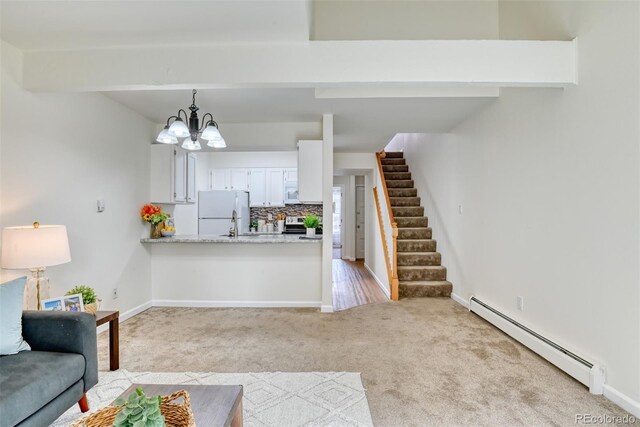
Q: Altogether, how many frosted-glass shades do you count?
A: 5